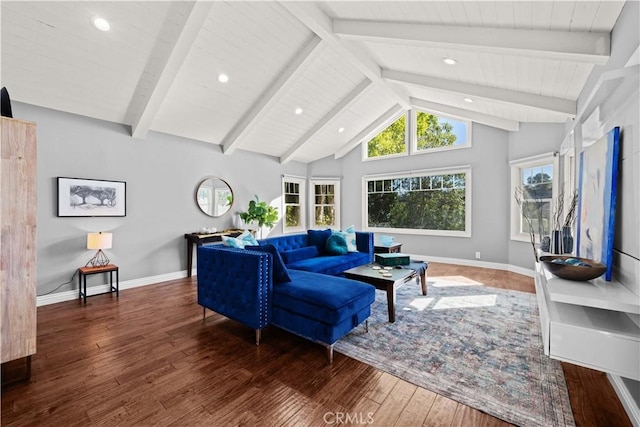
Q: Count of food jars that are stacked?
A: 0